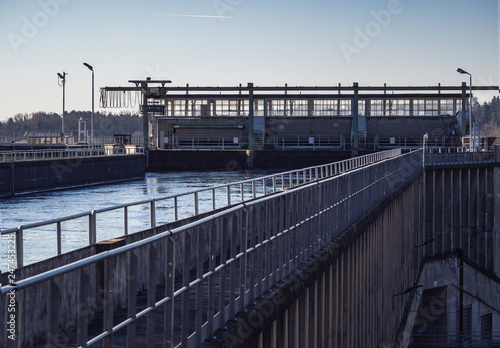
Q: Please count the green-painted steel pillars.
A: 4